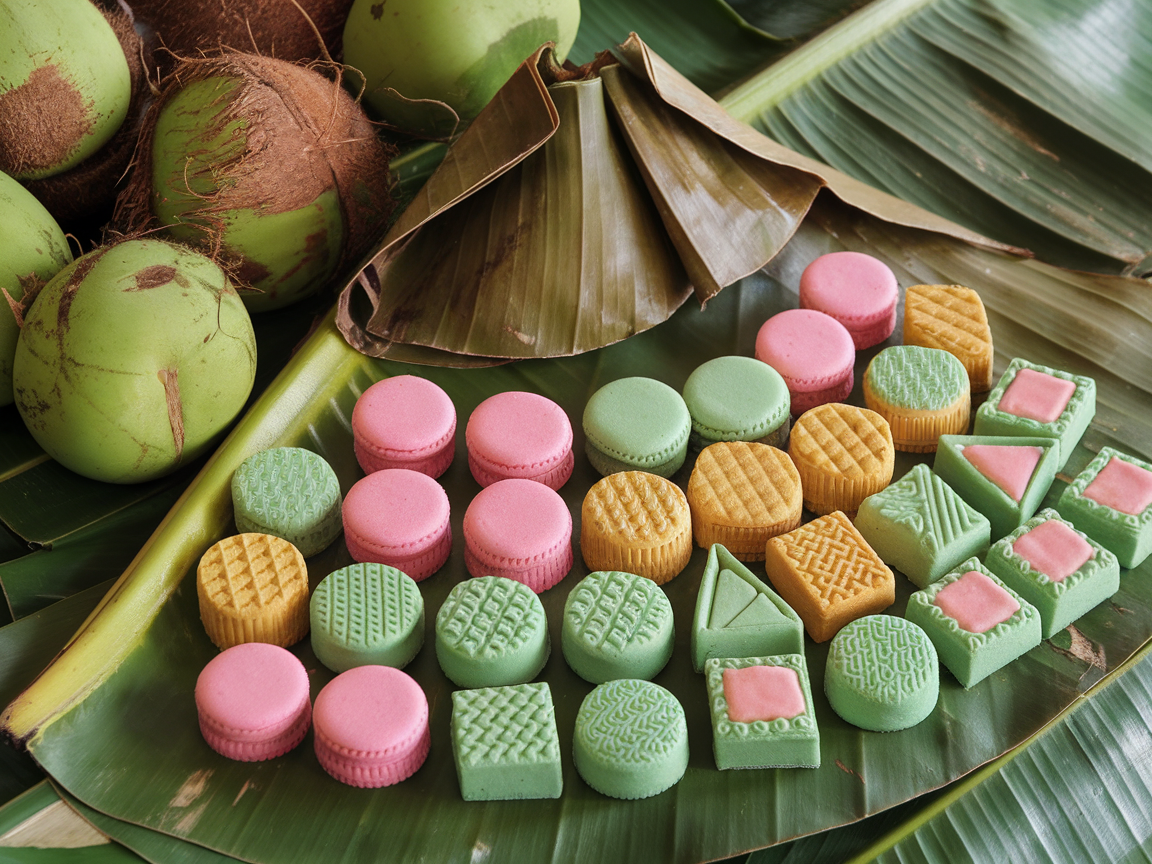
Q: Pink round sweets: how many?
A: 8